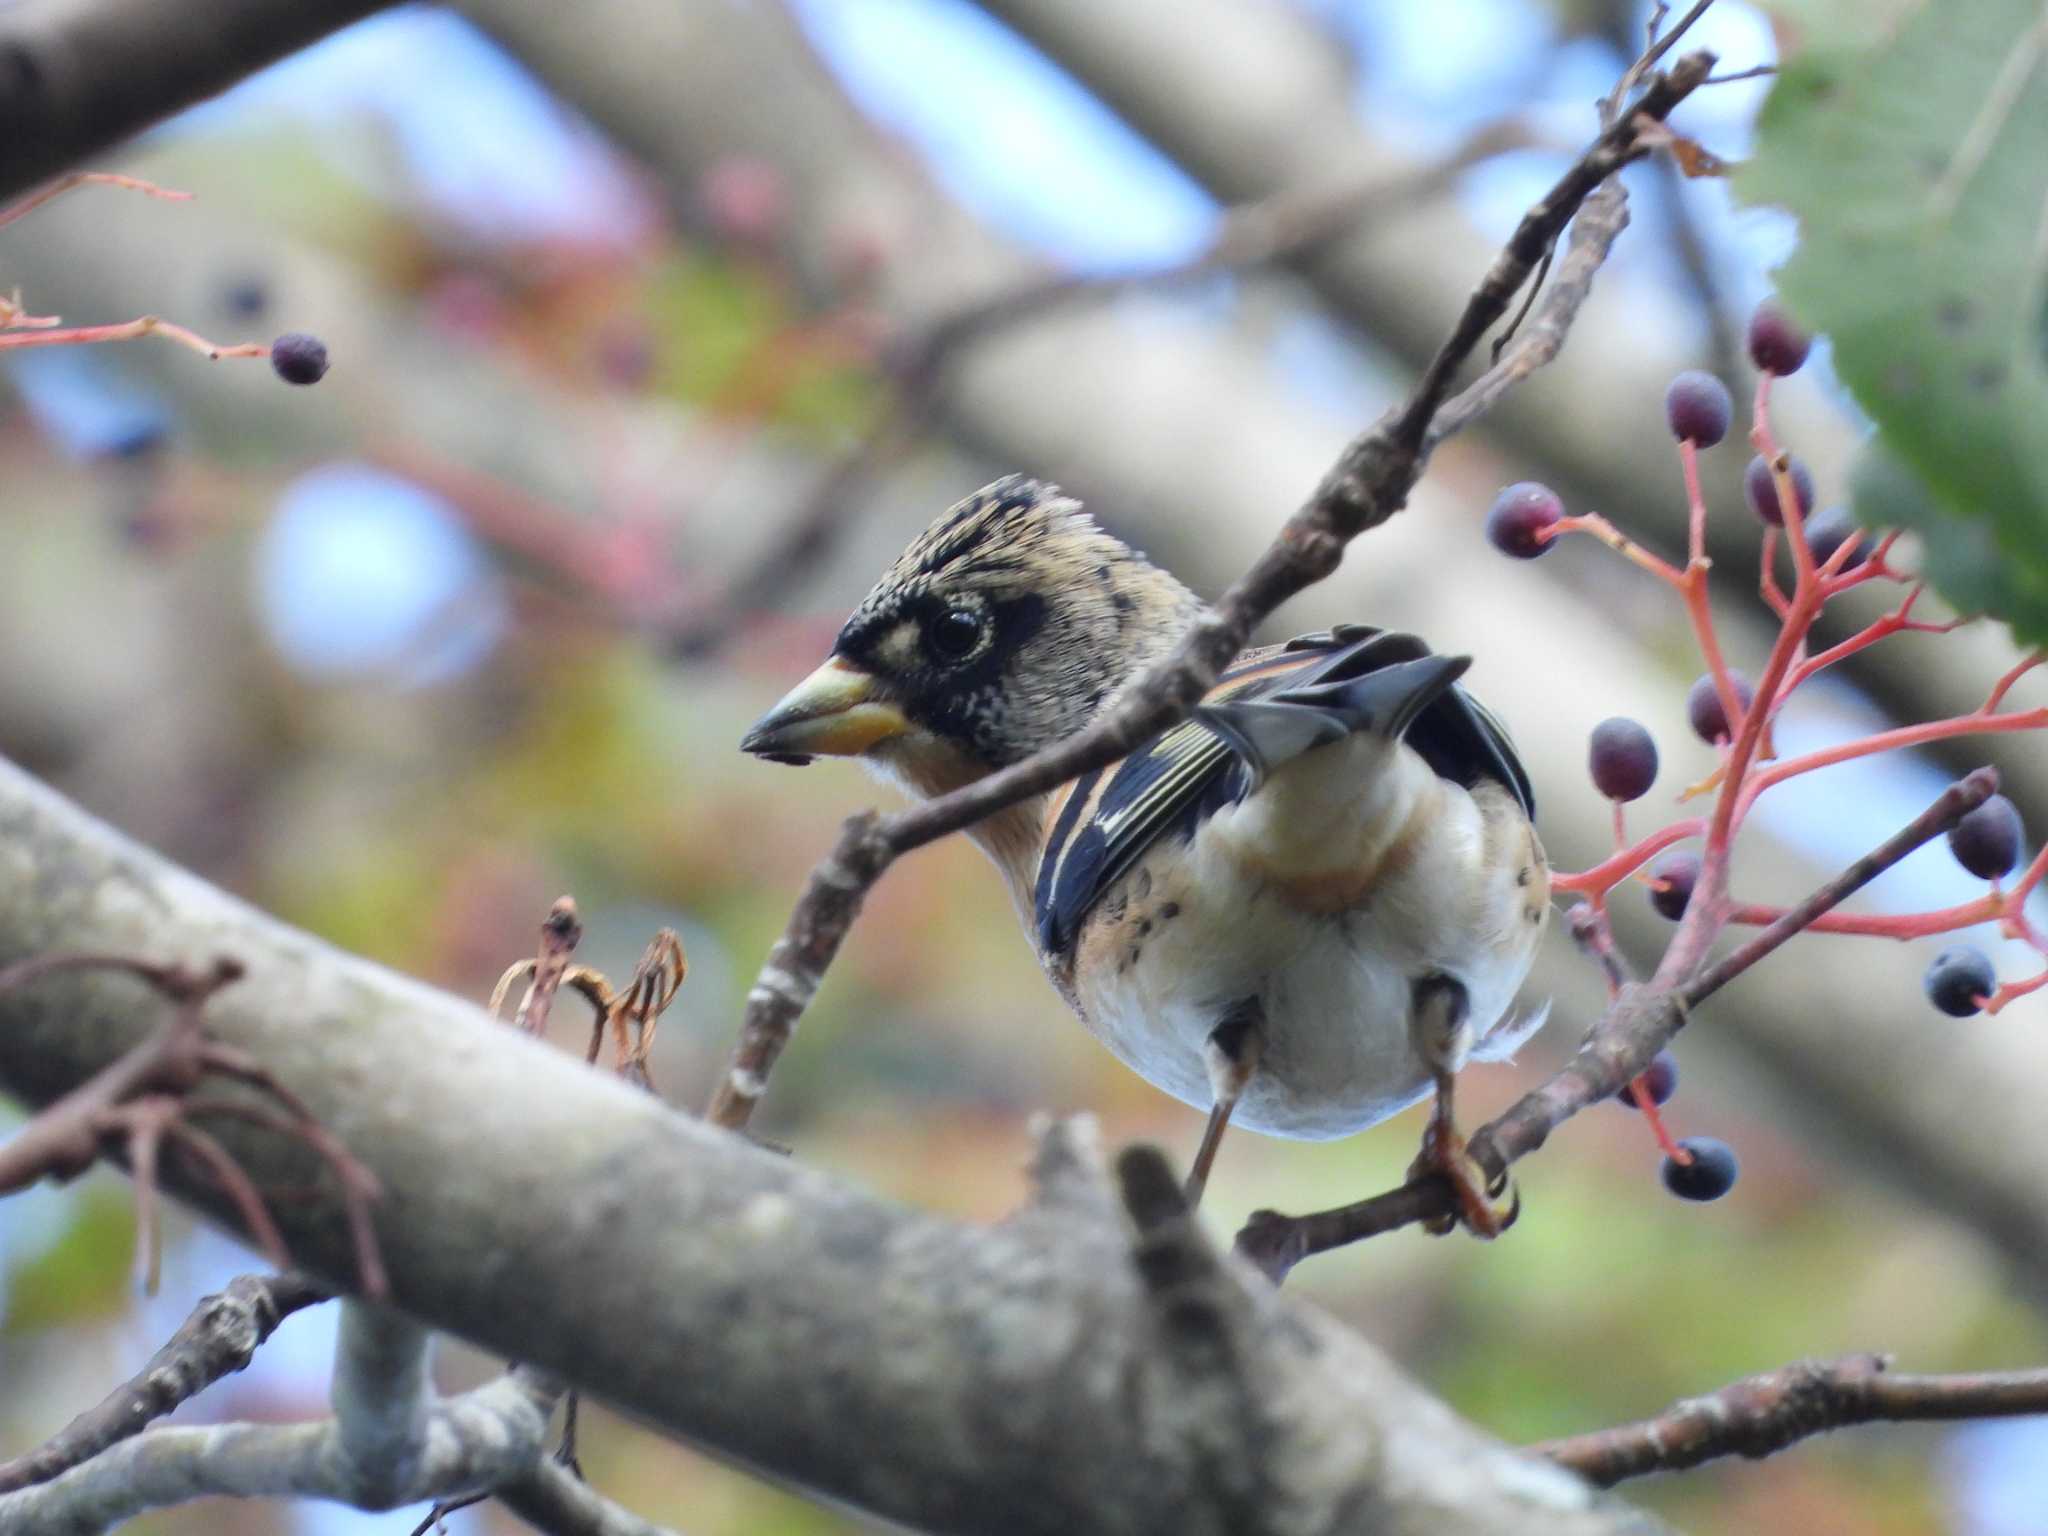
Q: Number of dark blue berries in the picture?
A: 13